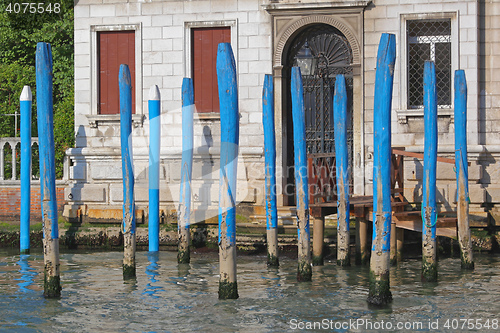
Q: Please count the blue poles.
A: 12